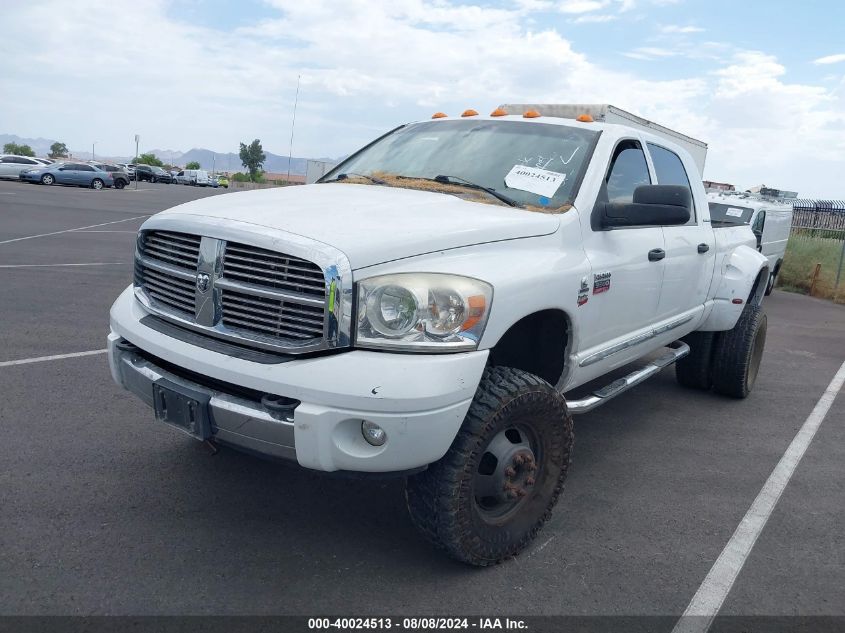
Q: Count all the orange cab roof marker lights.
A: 5